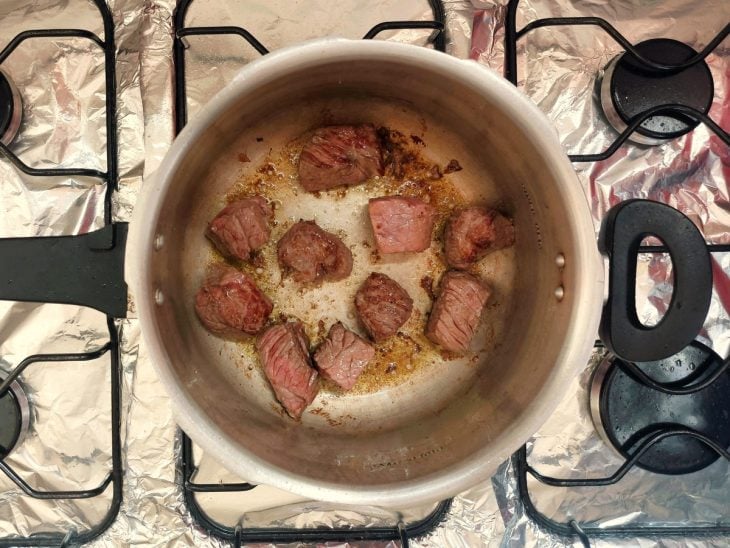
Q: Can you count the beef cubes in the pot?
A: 10